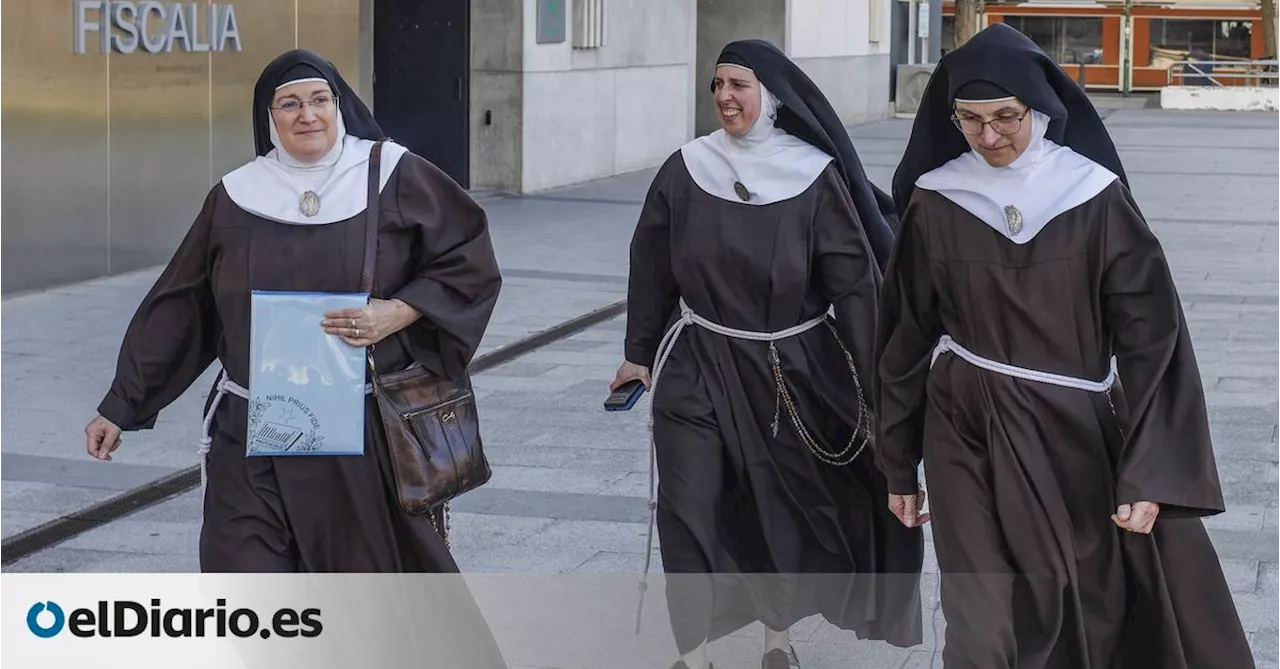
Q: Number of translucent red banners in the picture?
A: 0